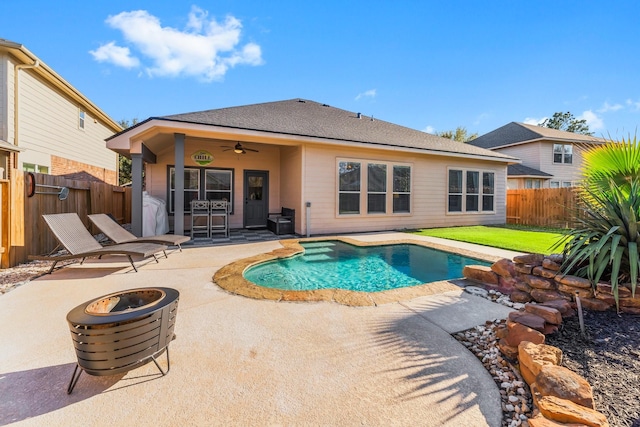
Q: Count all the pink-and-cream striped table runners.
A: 0